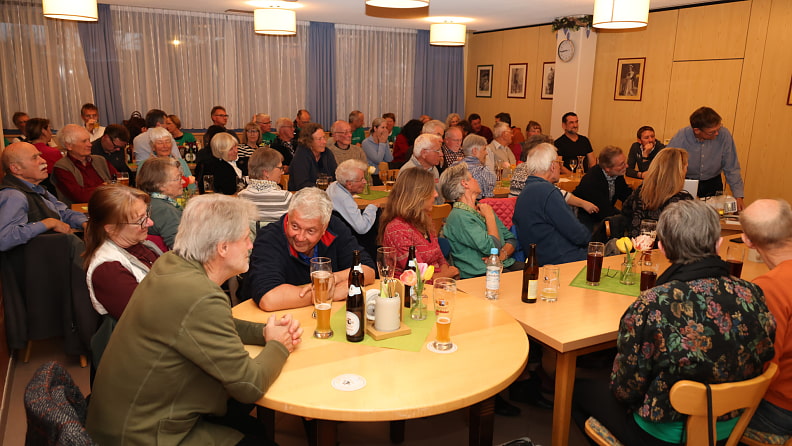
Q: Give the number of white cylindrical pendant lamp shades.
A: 5